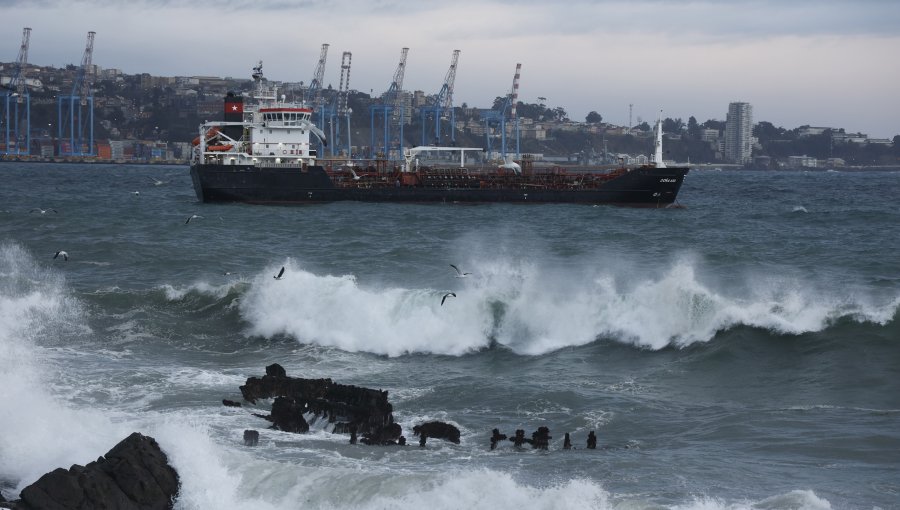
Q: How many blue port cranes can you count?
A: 7